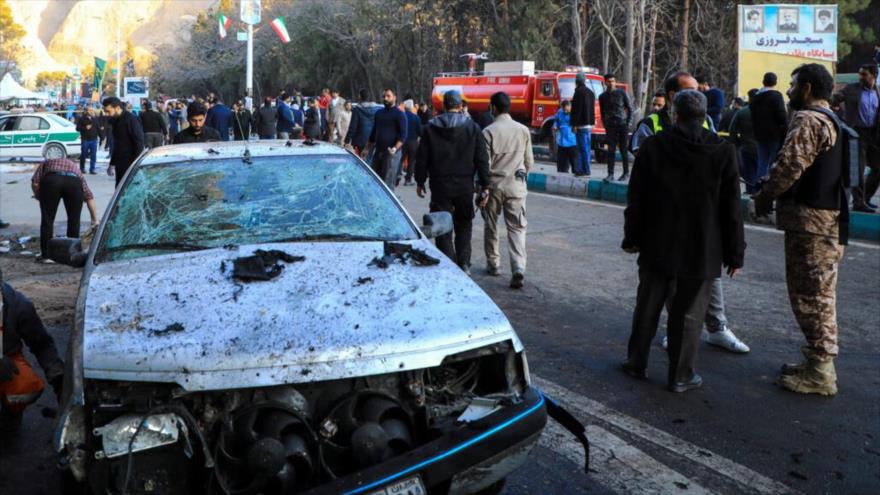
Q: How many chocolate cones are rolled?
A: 0